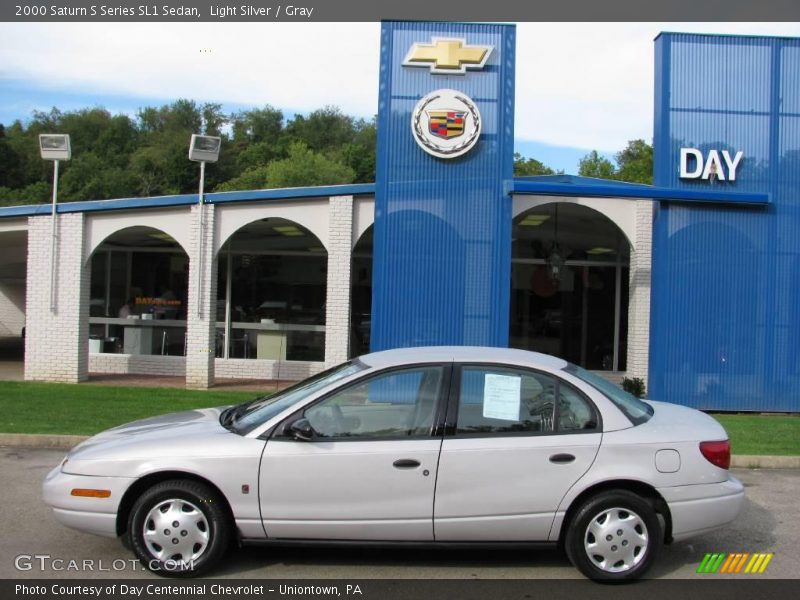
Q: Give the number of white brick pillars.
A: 4